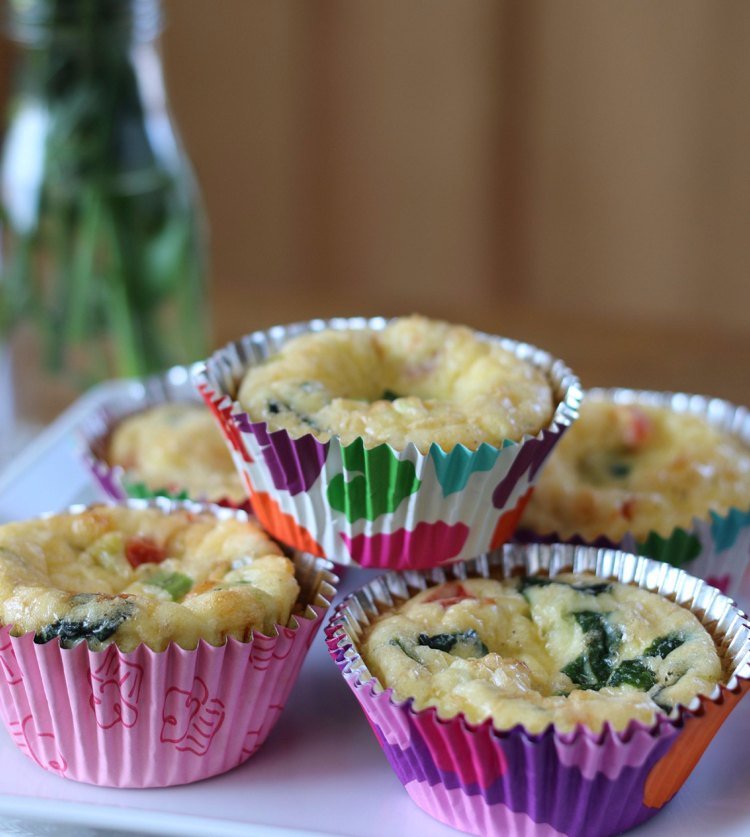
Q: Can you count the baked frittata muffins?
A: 5